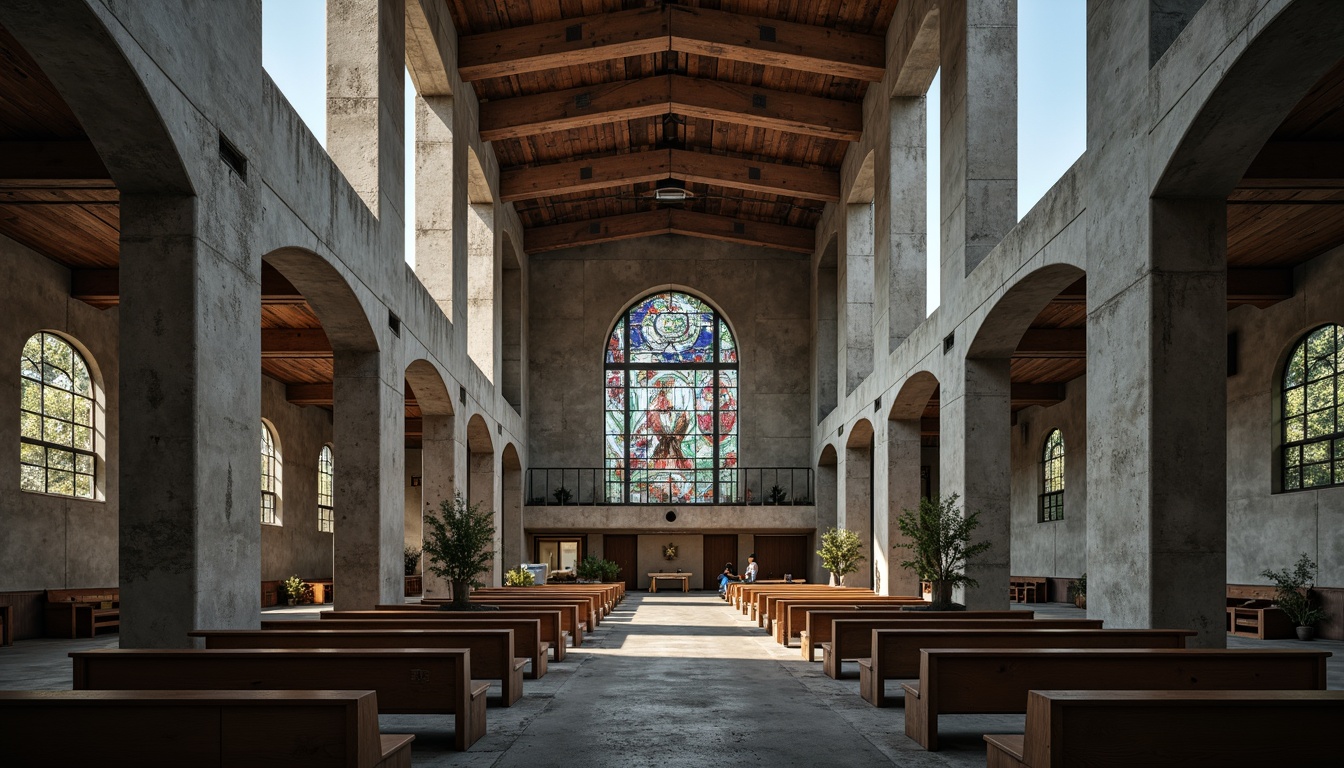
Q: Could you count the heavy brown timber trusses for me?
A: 4